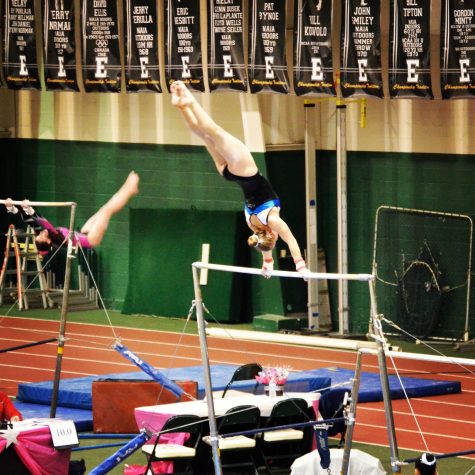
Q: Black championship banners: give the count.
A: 11